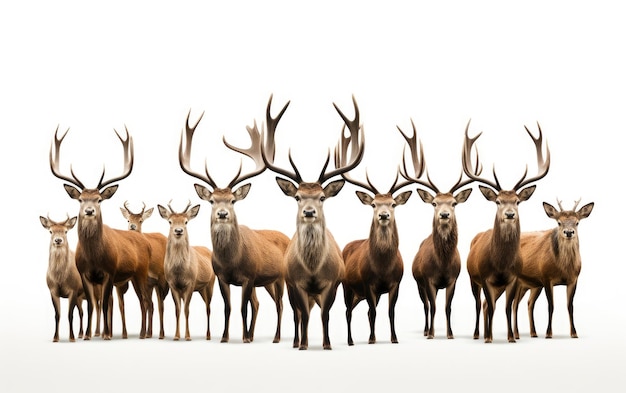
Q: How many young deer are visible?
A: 4